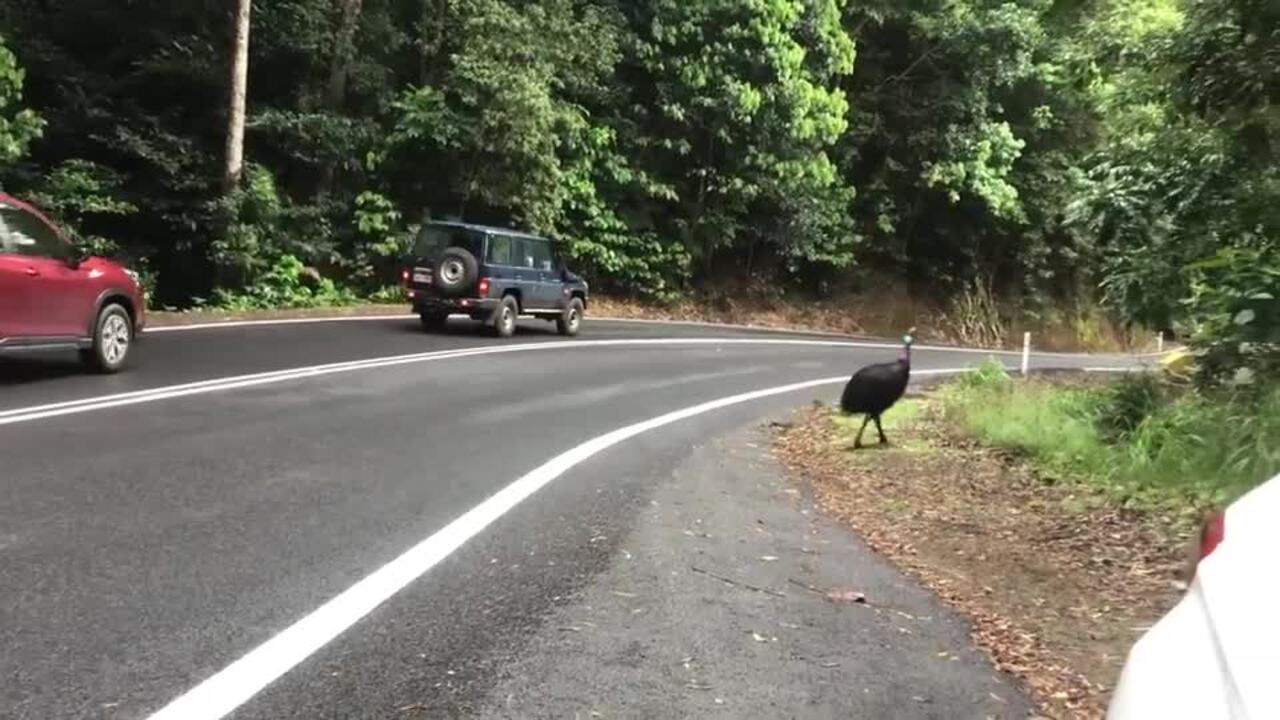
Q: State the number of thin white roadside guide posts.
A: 2